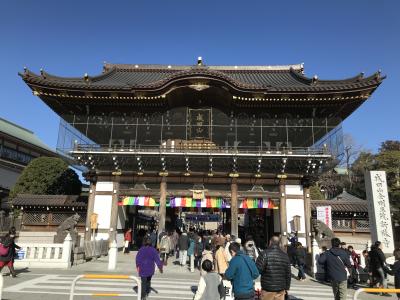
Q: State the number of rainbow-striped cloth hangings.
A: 3